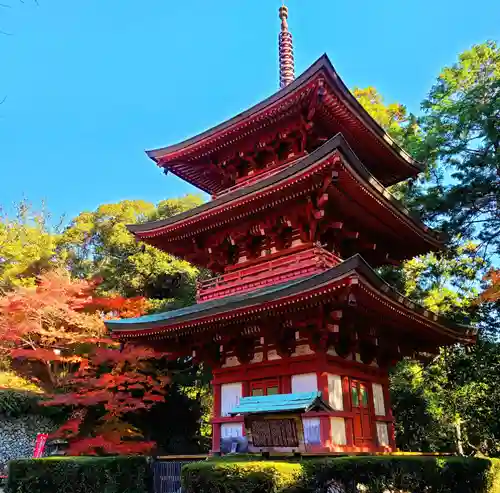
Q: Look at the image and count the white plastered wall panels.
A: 8